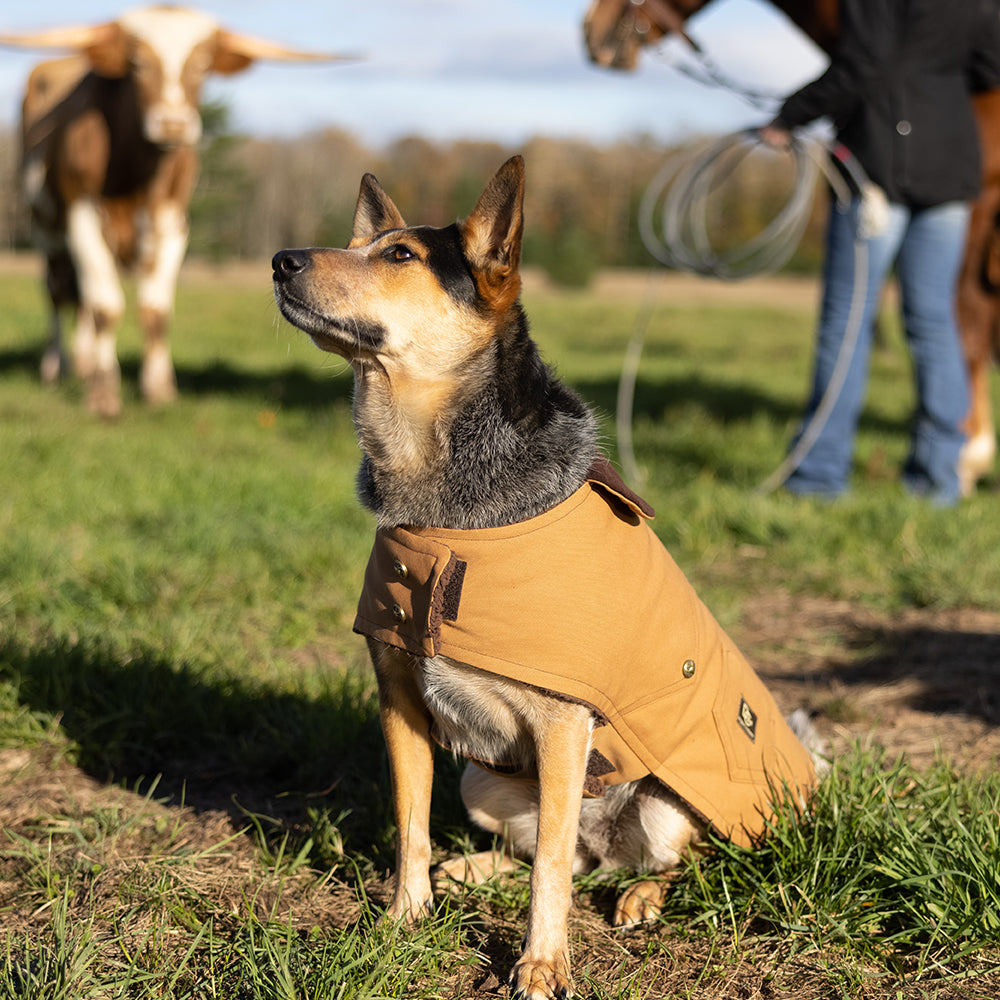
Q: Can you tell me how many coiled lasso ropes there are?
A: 1